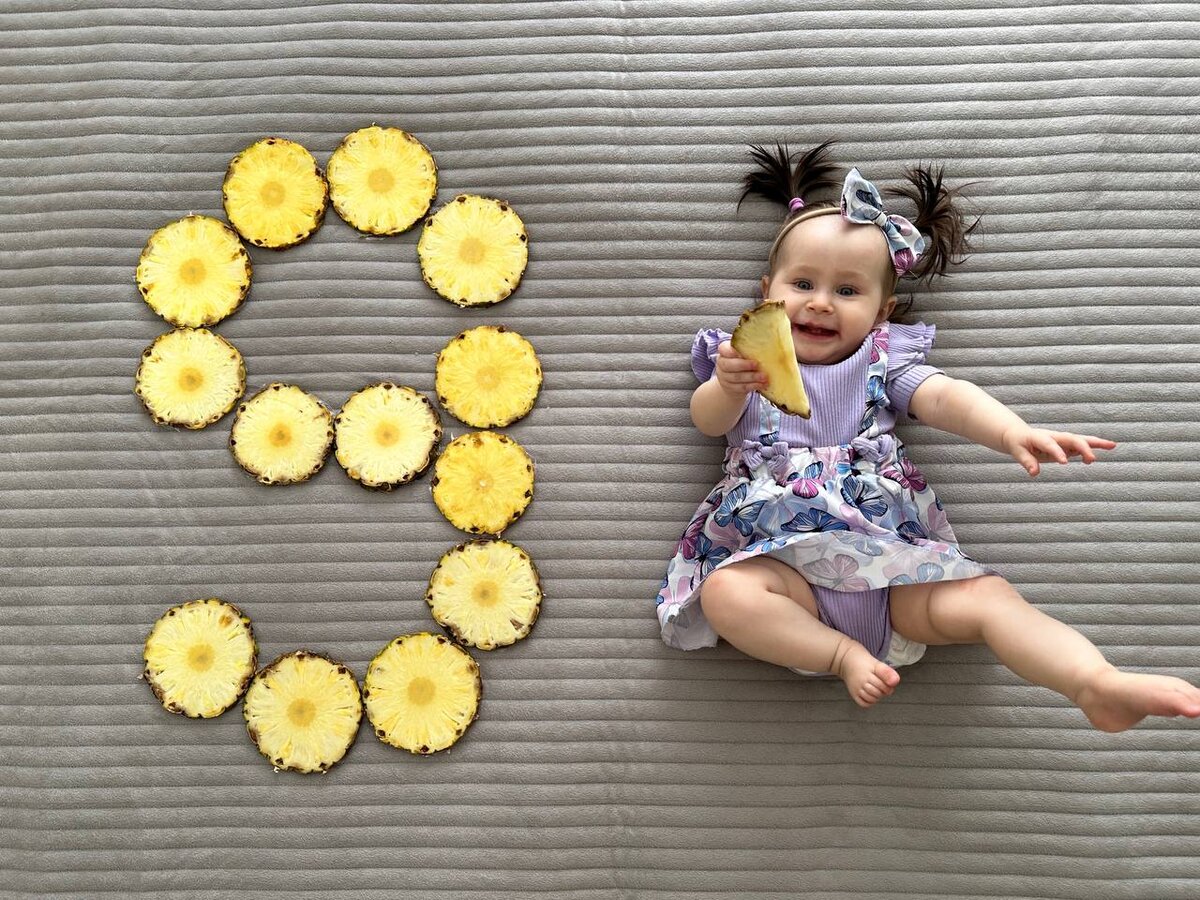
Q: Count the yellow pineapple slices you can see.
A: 14